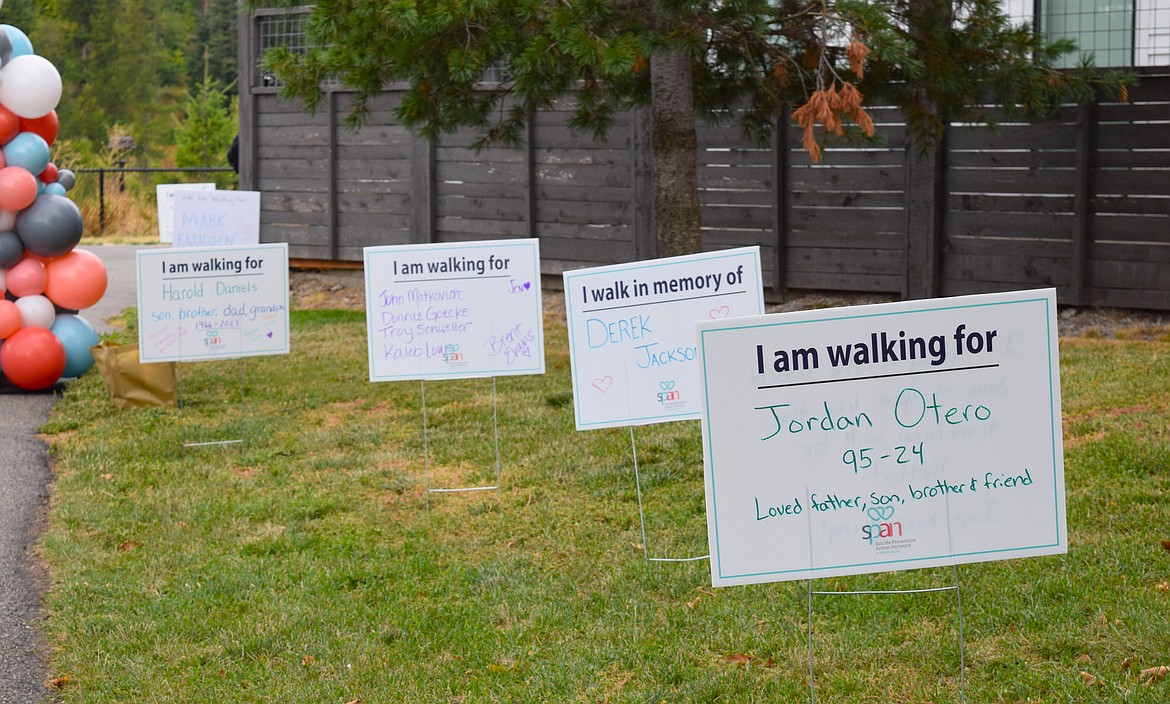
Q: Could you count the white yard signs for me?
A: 6